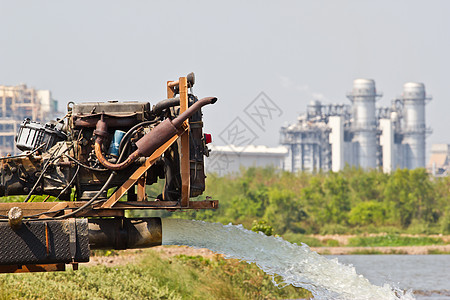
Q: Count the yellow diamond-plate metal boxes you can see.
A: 0